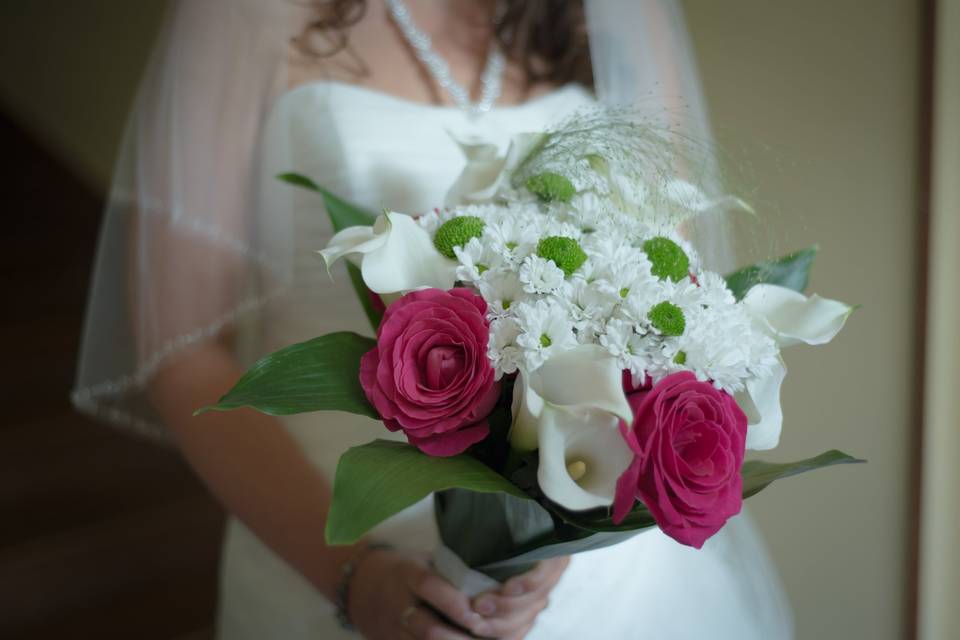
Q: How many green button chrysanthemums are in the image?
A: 5